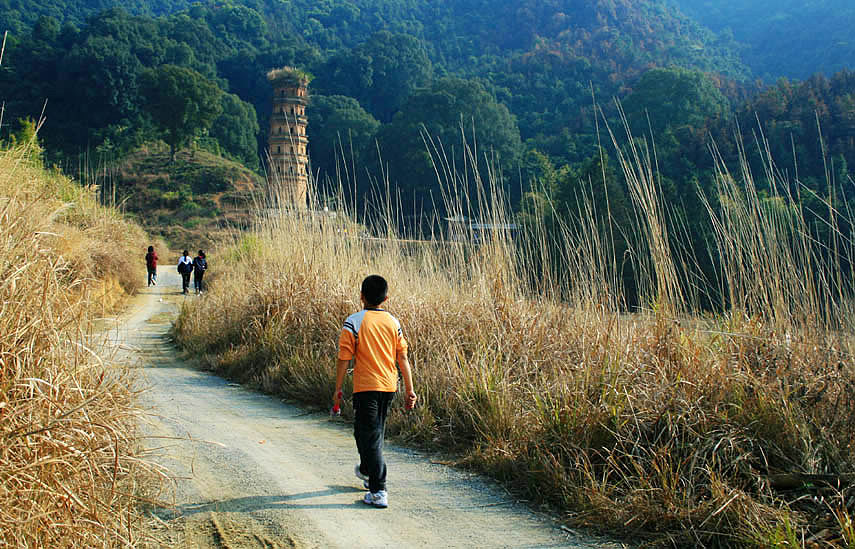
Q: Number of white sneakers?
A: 2